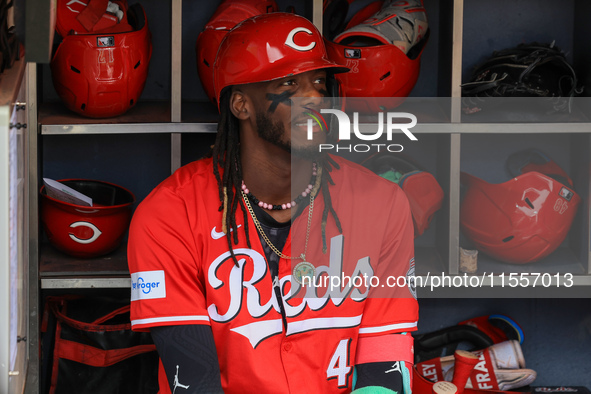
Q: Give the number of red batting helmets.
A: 7